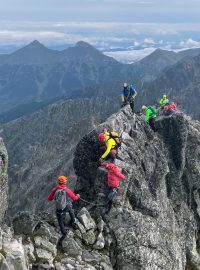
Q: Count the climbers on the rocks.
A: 7